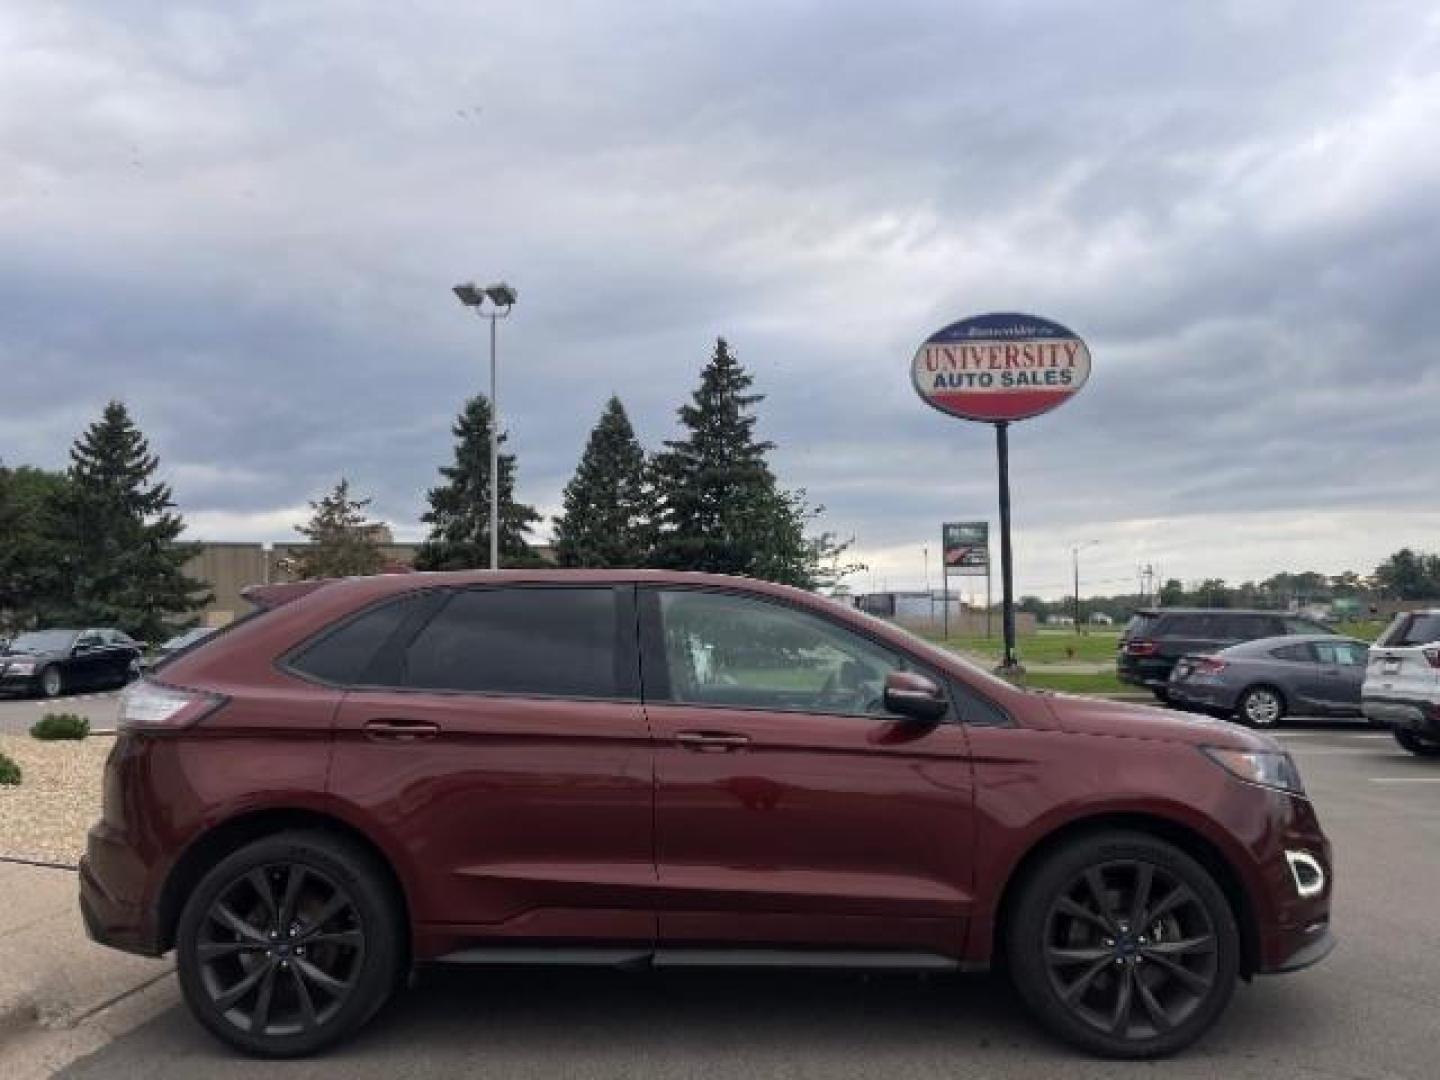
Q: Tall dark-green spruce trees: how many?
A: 4